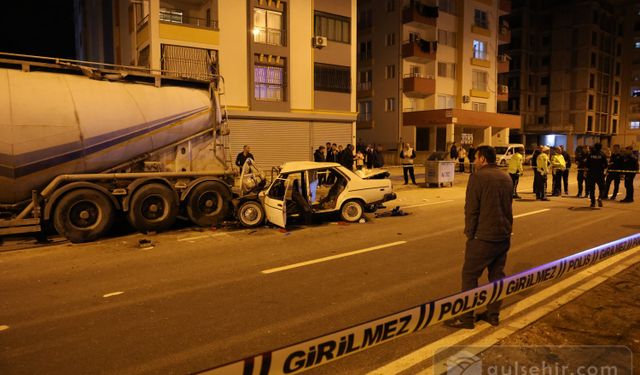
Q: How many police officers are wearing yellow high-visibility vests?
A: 3